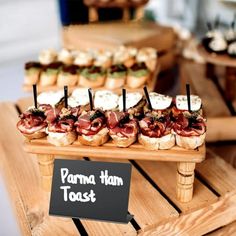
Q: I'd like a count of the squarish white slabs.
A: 6